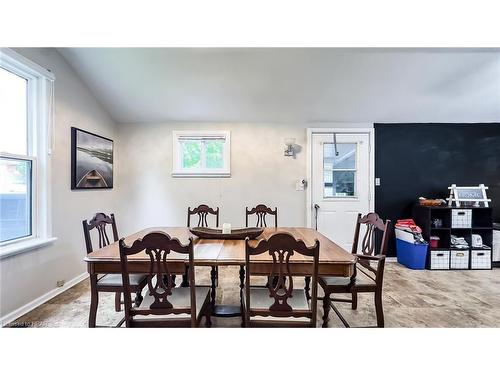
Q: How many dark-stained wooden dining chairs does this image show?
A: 6